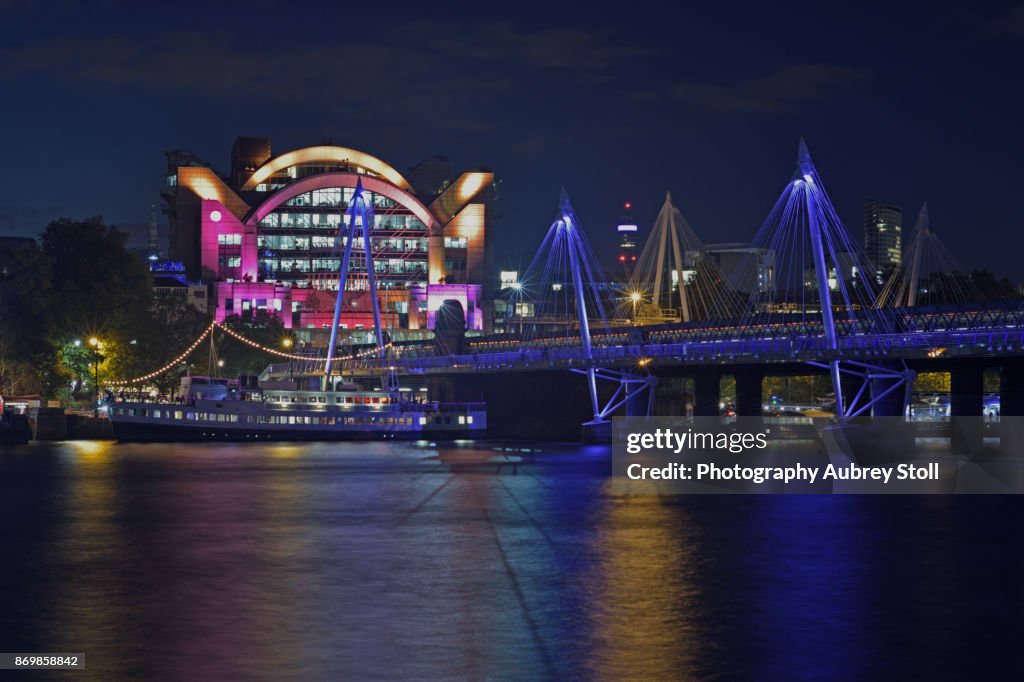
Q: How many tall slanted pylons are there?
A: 5